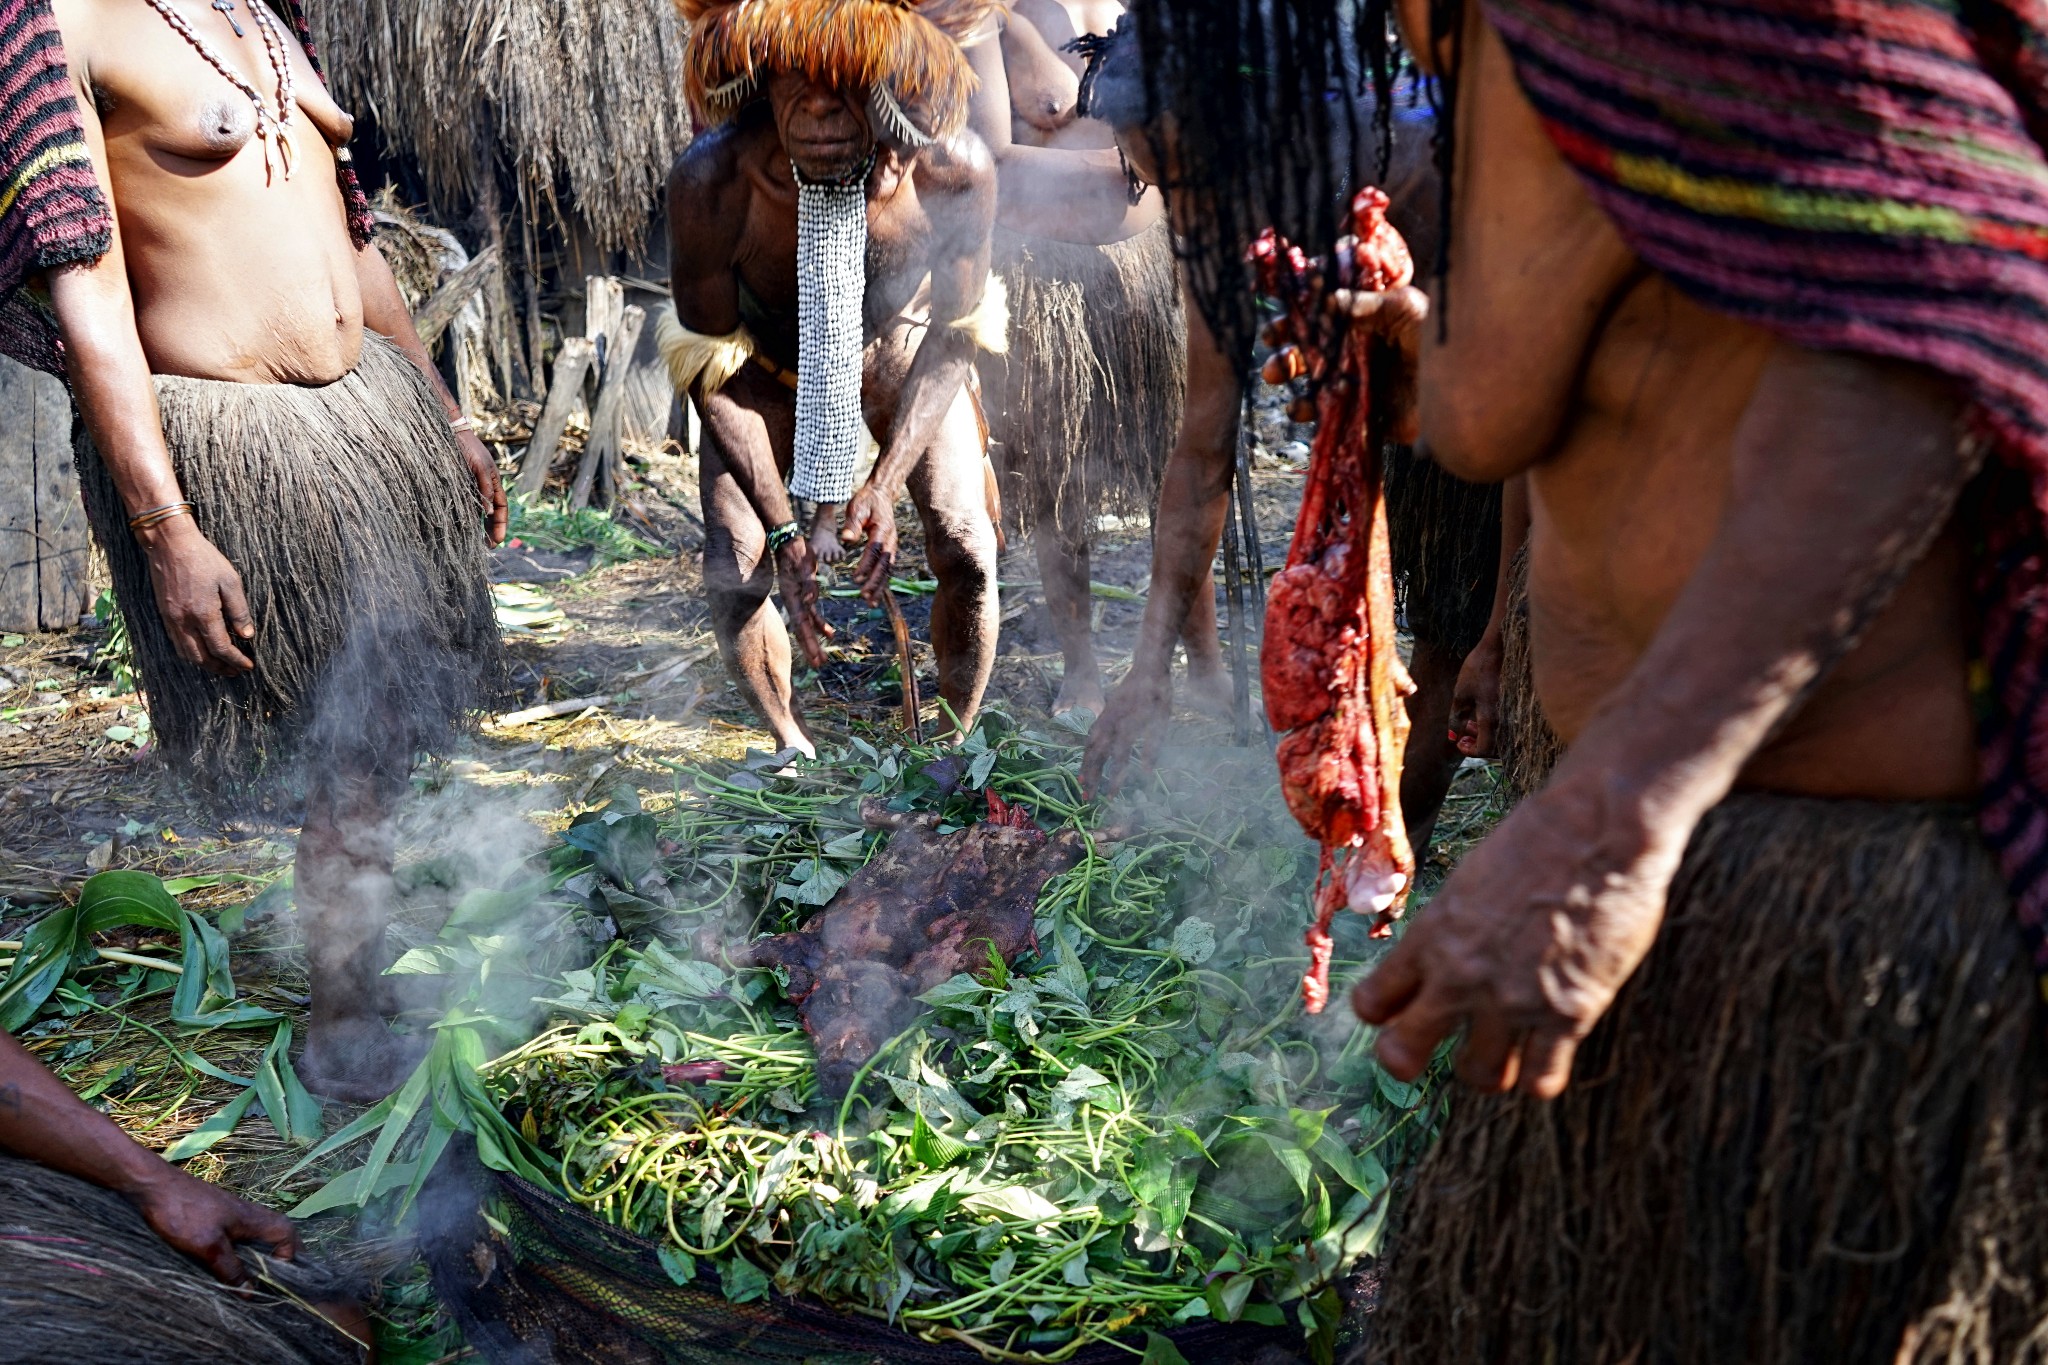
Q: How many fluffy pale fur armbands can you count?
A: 2